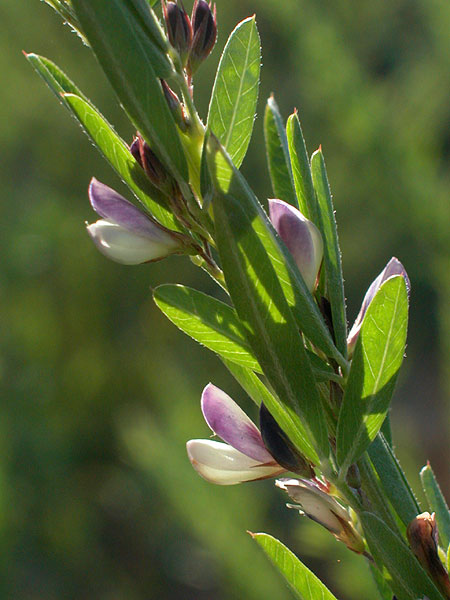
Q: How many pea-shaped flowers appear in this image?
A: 5